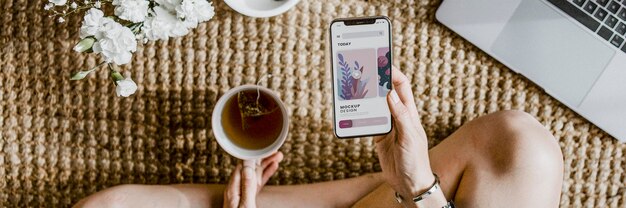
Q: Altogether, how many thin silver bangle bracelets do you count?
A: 1